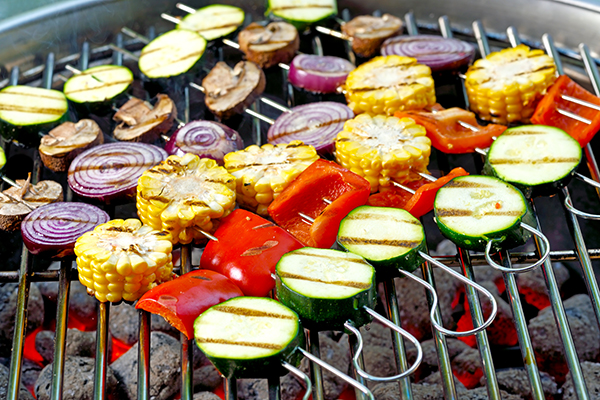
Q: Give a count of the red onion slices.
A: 6